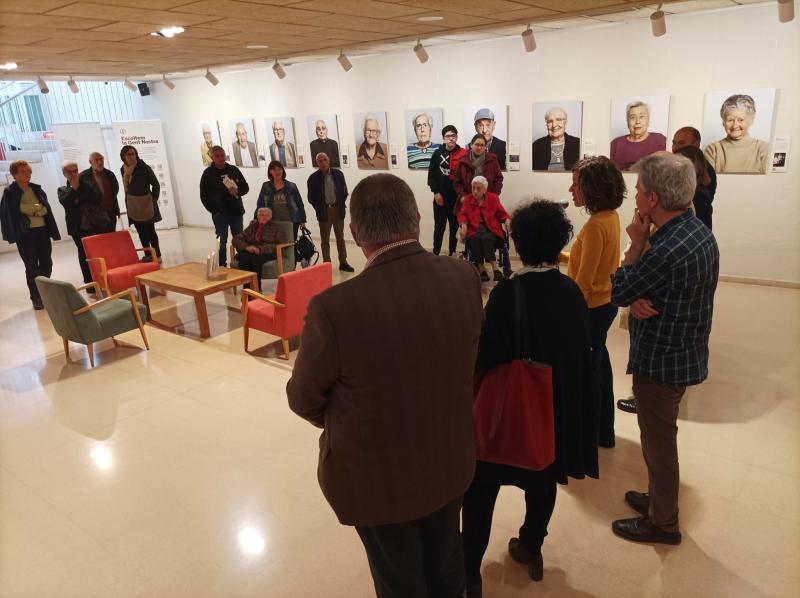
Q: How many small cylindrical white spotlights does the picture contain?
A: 11